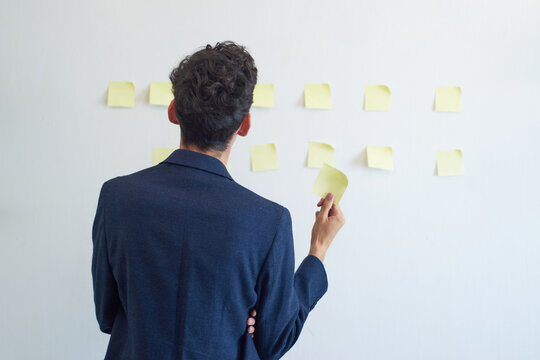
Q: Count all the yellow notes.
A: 12